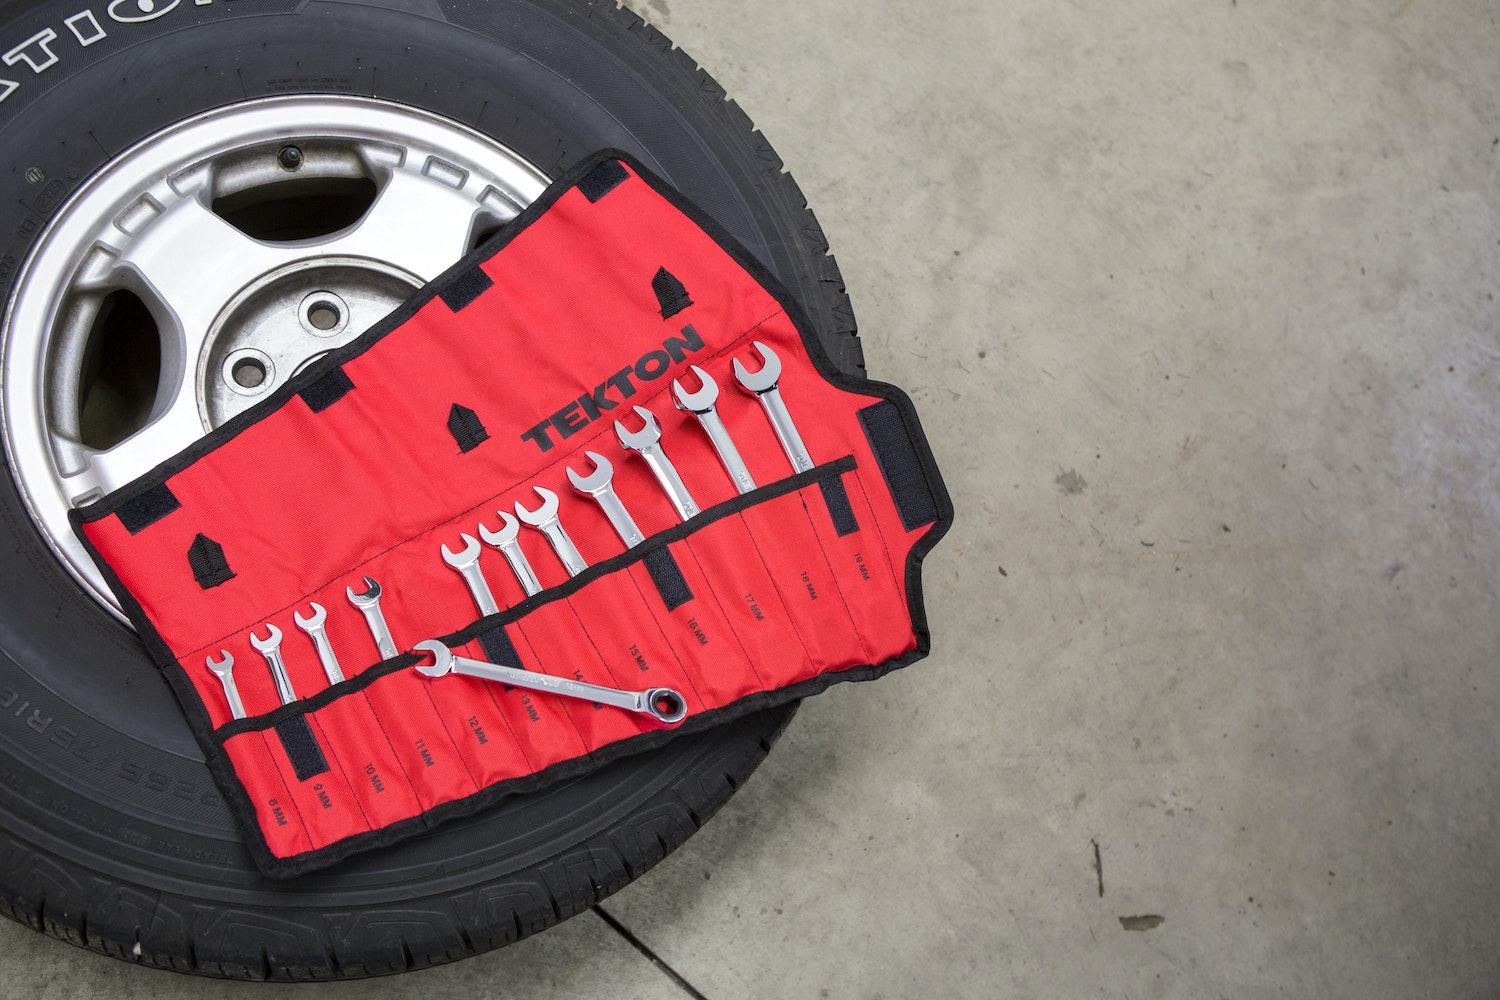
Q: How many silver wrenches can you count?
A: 12